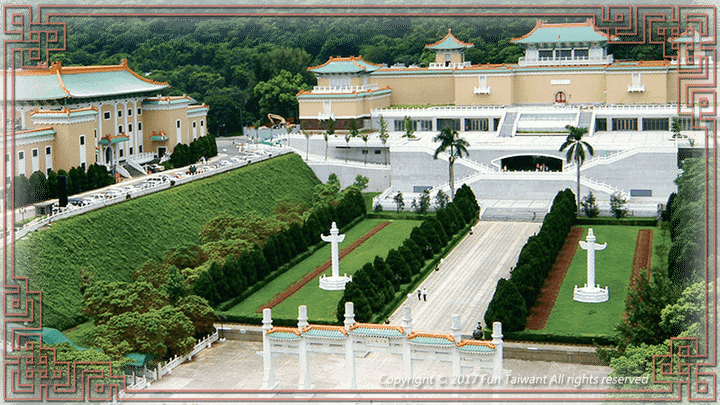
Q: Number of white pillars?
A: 8